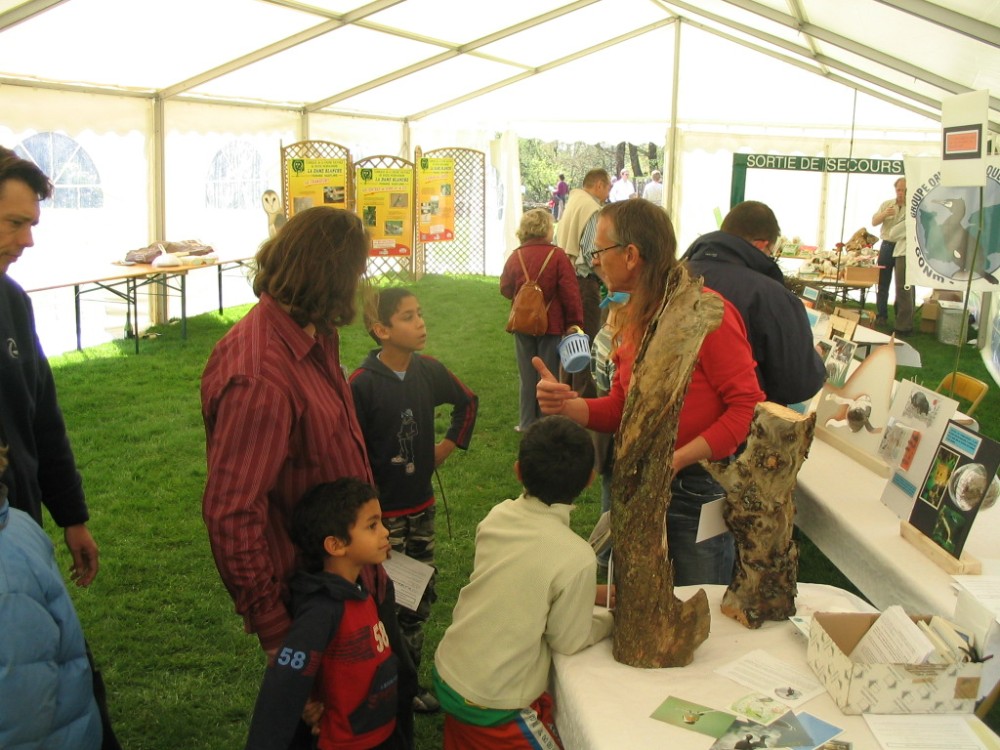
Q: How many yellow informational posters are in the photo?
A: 3